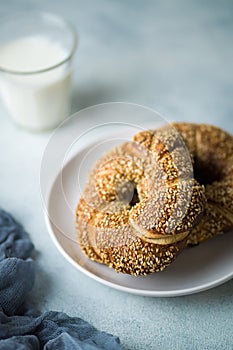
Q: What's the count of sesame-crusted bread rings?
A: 2